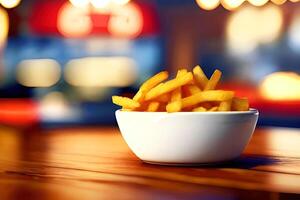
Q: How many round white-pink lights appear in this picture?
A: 2